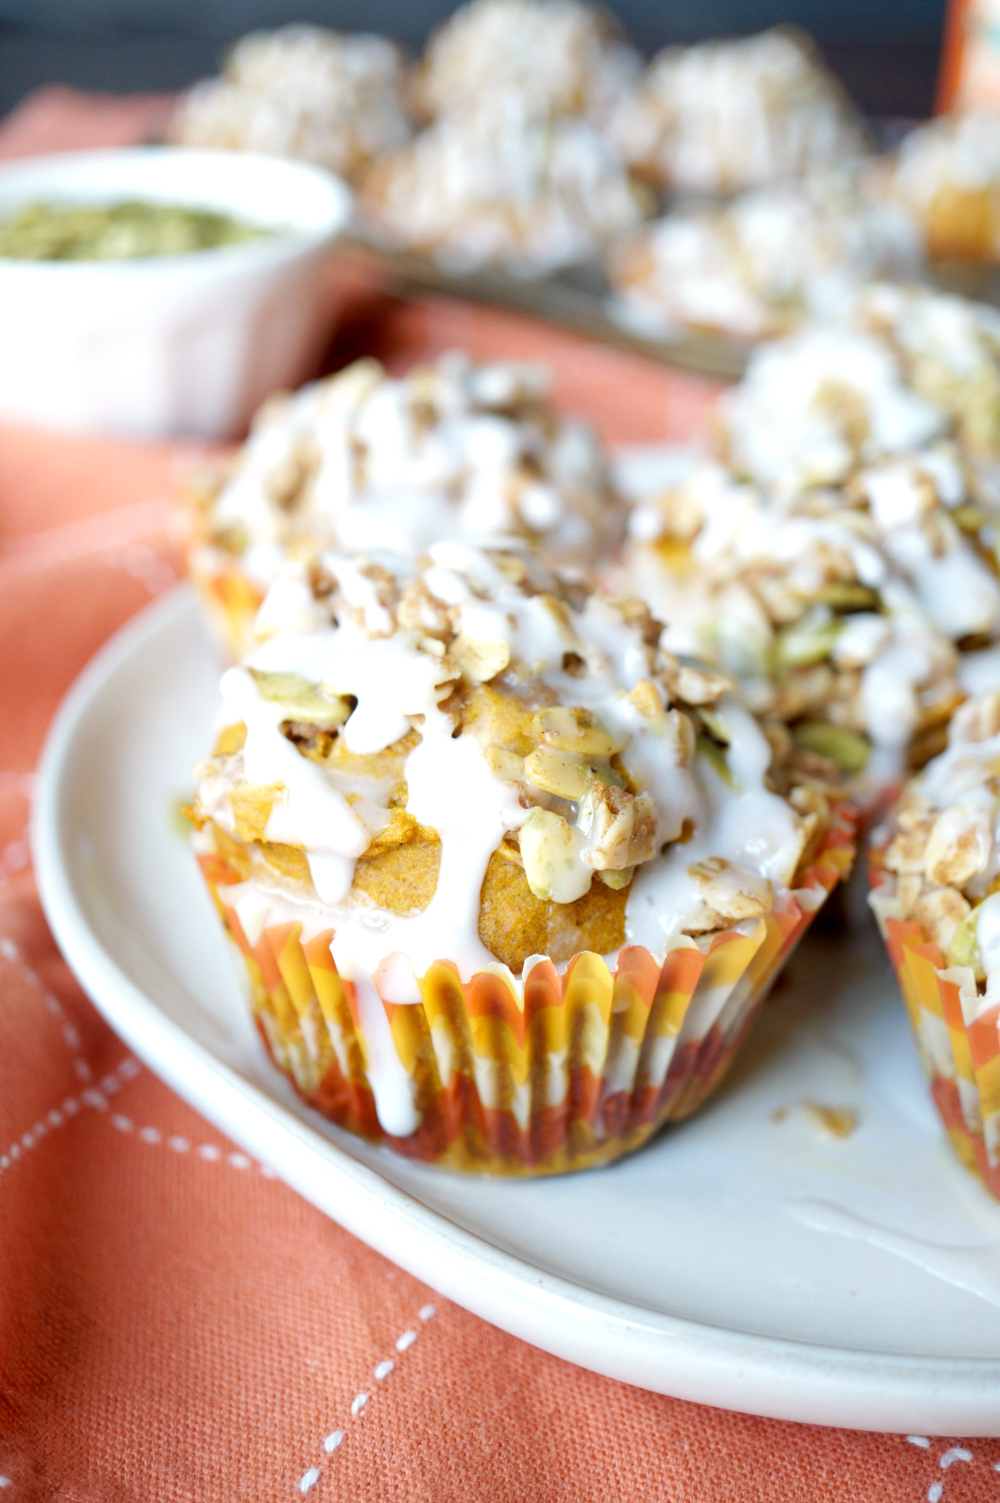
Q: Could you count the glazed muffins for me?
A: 11